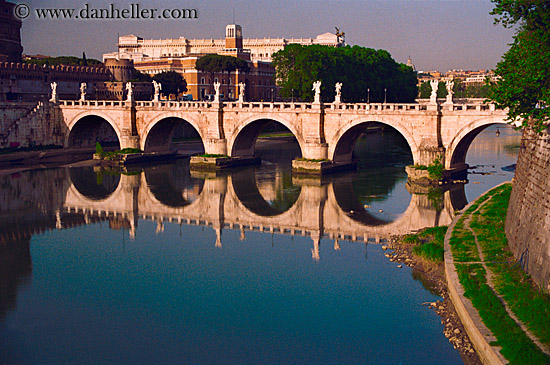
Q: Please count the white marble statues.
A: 10